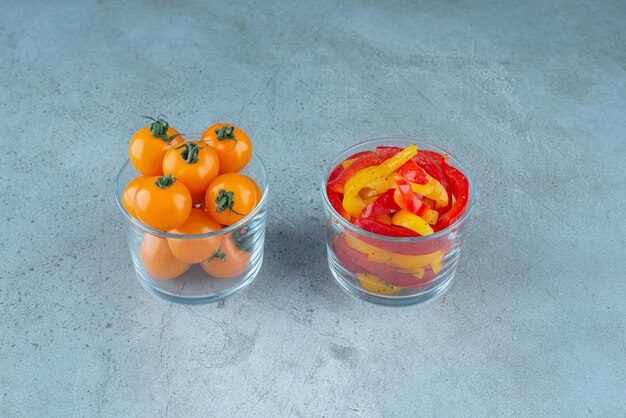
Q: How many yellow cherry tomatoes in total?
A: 10